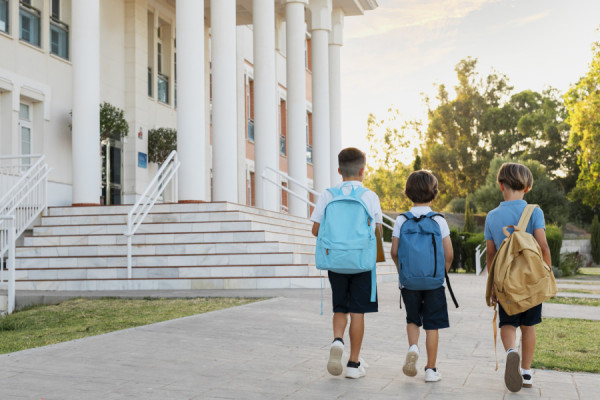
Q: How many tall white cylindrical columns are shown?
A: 7